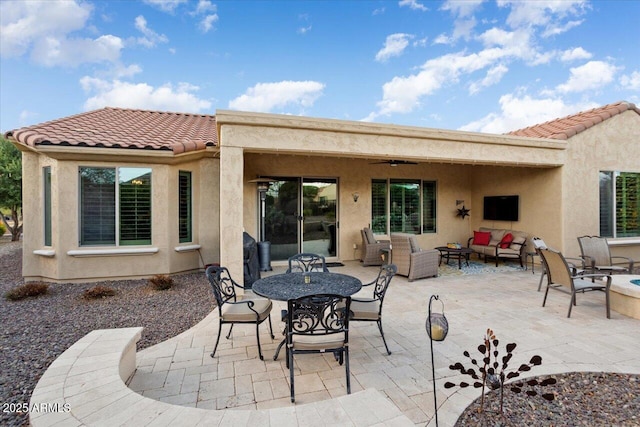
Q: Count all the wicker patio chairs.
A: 2